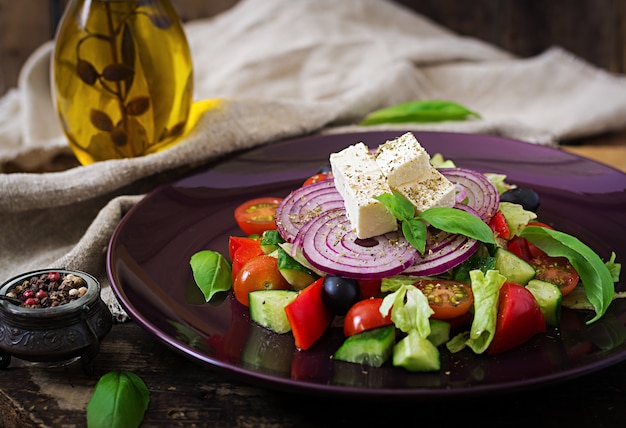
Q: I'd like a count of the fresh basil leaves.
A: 7